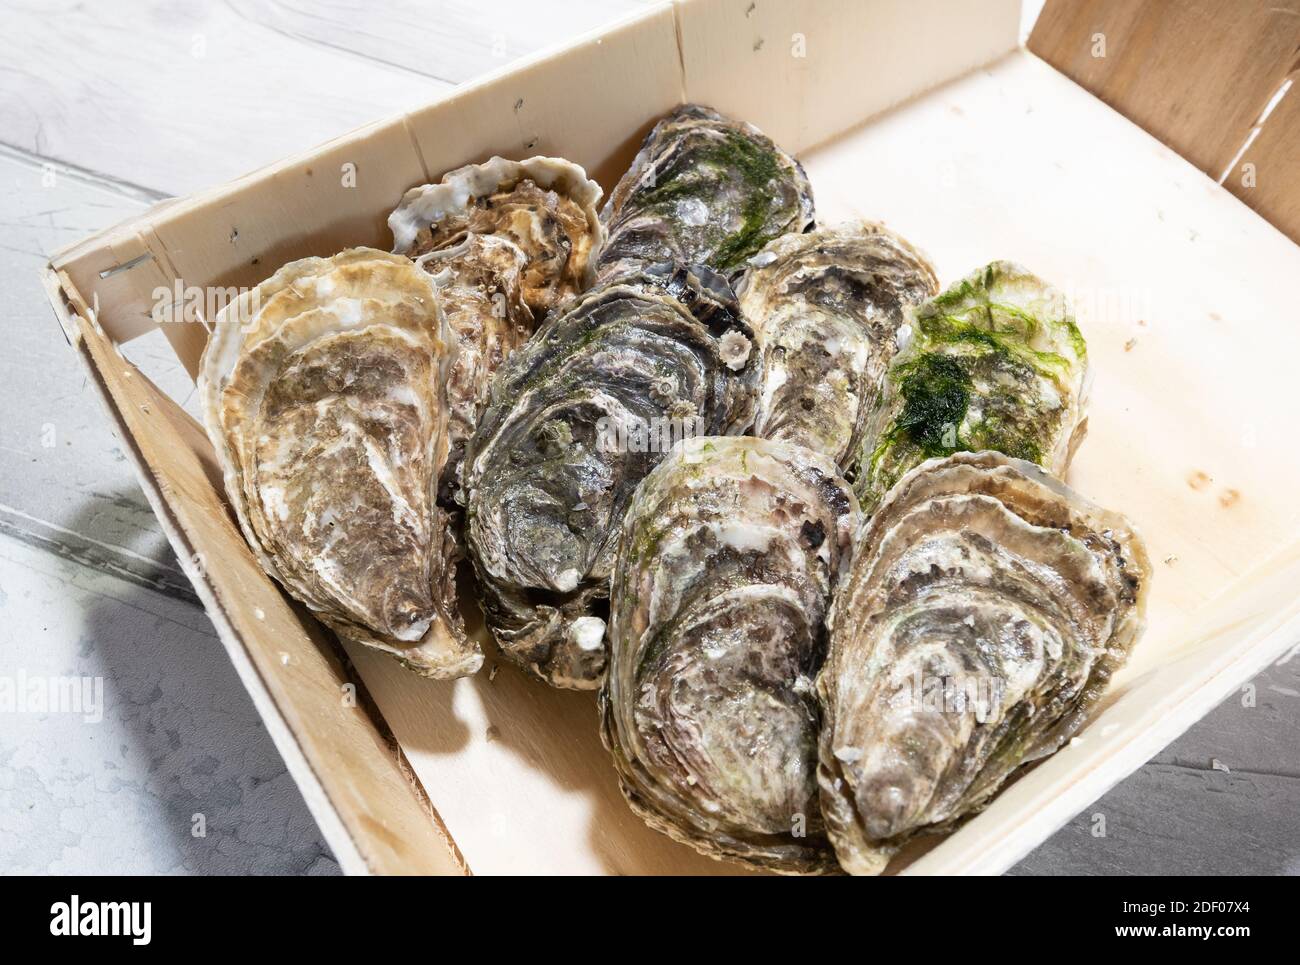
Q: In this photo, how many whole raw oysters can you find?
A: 8